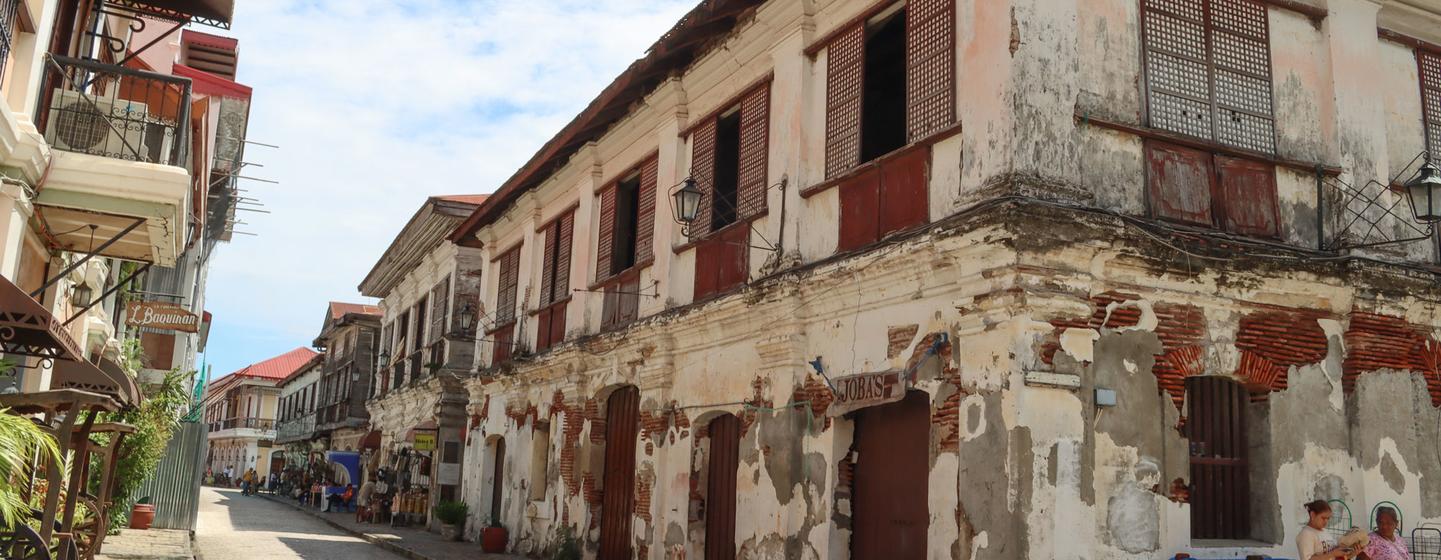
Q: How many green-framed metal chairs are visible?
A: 2